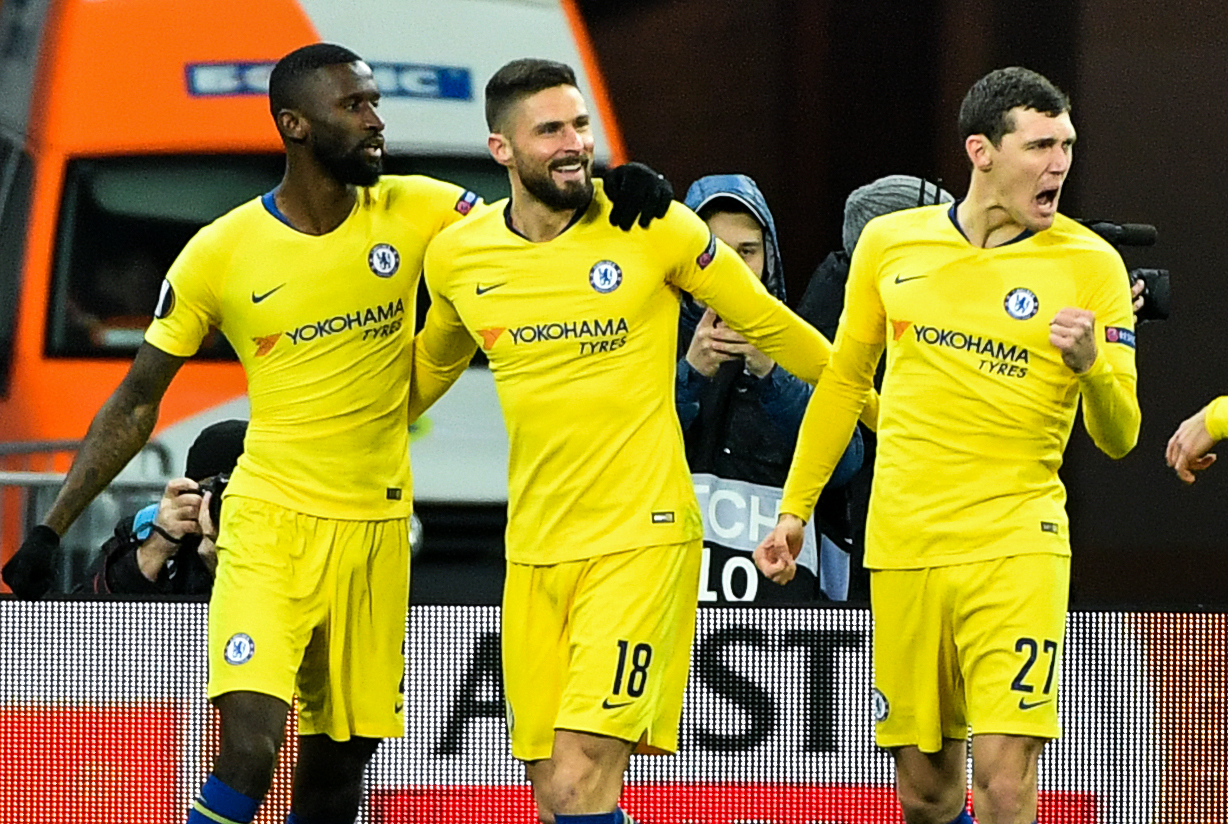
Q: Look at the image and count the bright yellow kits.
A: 3